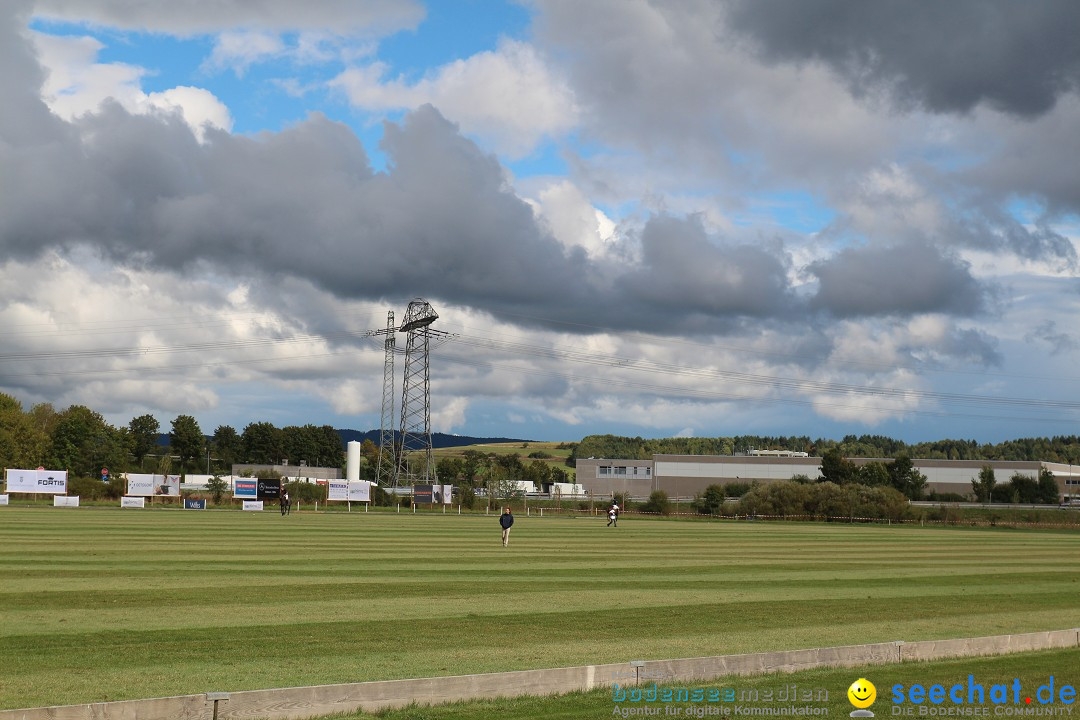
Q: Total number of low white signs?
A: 4